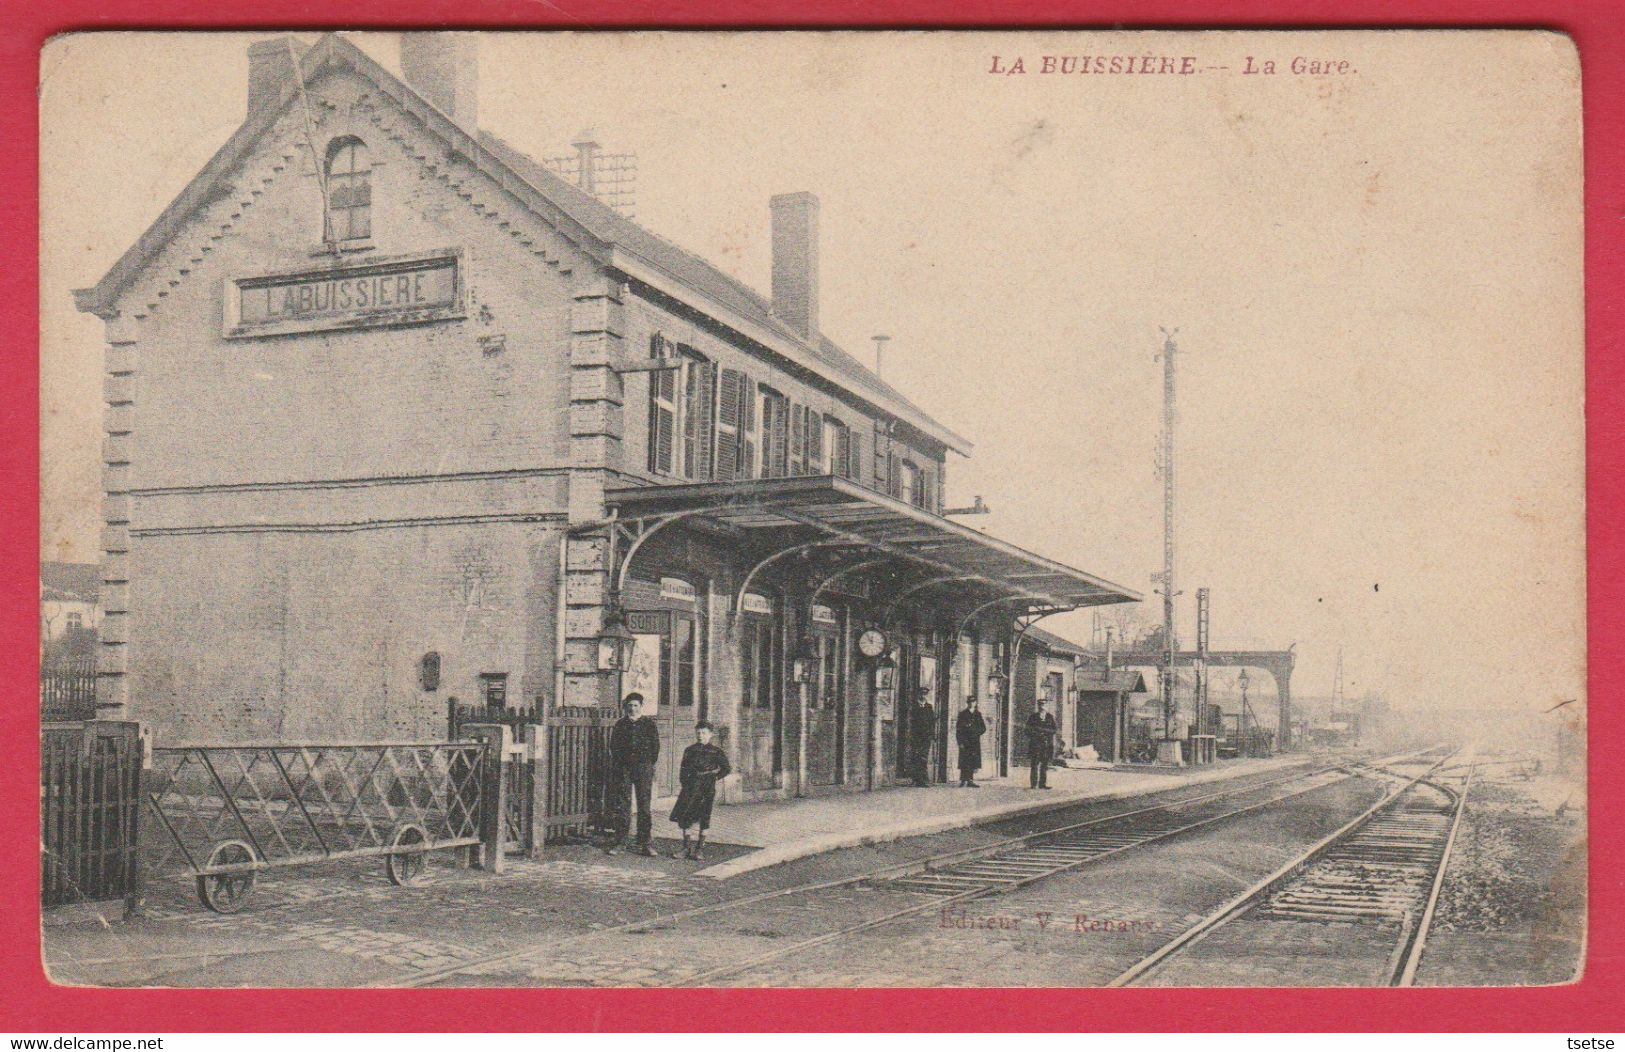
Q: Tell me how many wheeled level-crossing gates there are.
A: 1